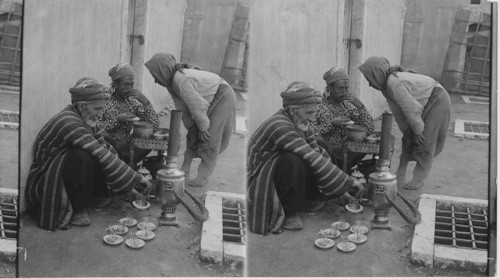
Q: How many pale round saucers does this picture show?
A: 14